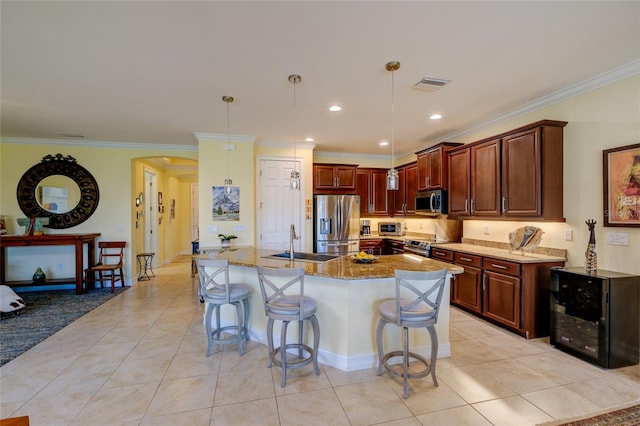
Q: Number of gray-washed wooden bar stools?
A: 3